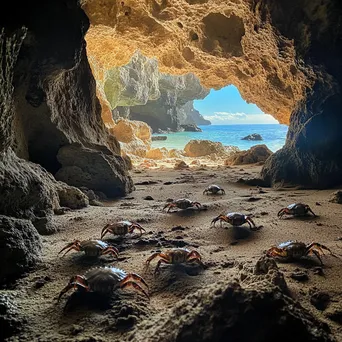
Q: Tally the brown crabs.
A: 9